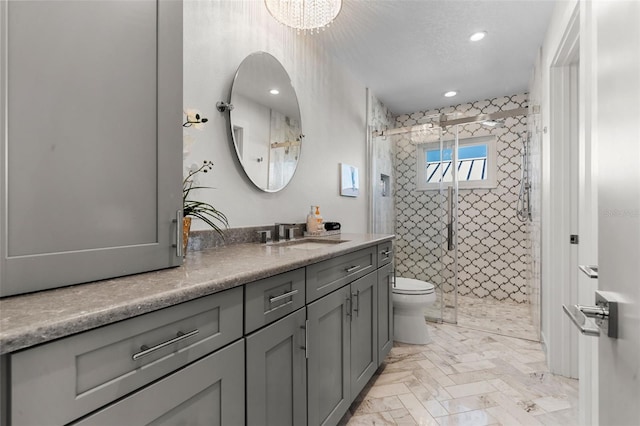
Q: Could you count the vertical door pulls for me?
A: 6